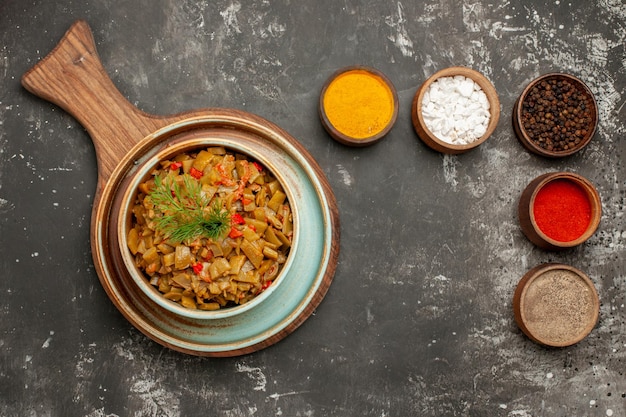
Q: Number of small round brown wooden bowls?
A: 5